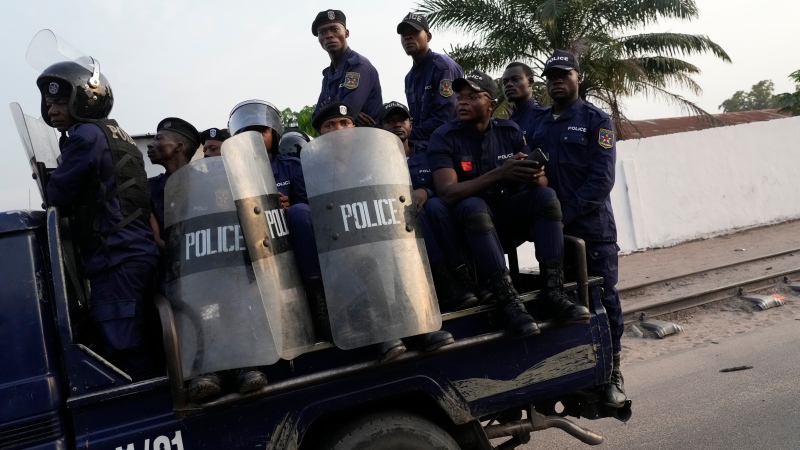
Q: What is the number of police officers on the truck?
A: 12